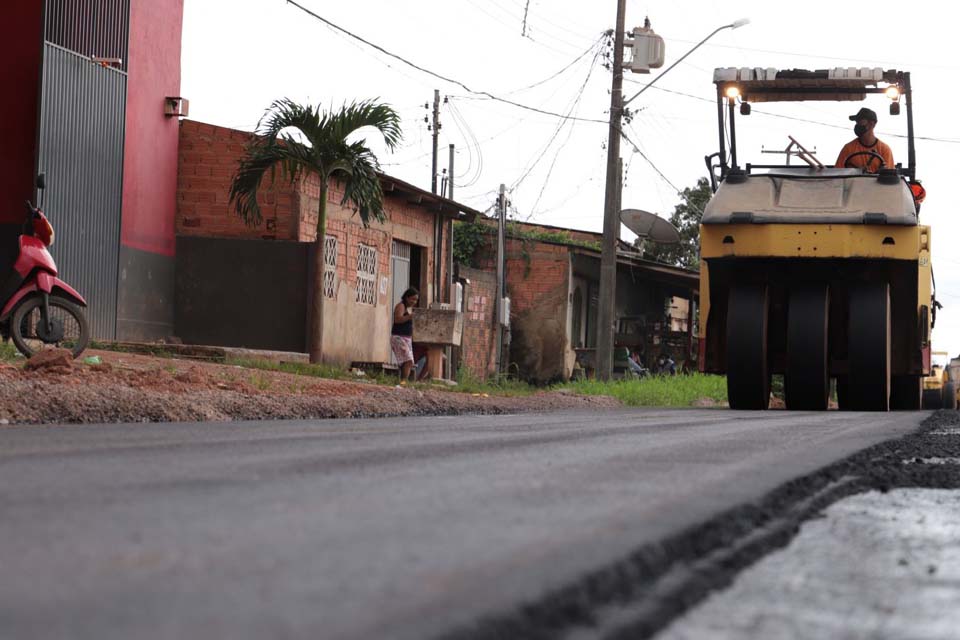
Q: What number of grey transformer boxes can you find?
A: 1